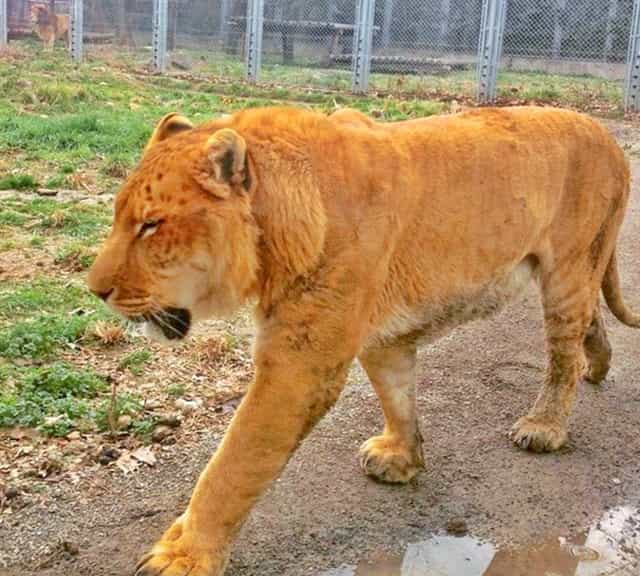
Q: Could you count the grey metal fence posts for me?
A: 7